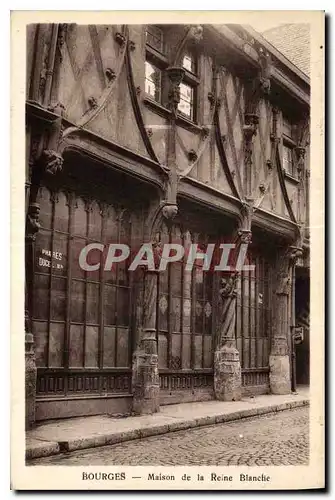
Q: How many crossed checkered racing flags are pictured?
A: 0